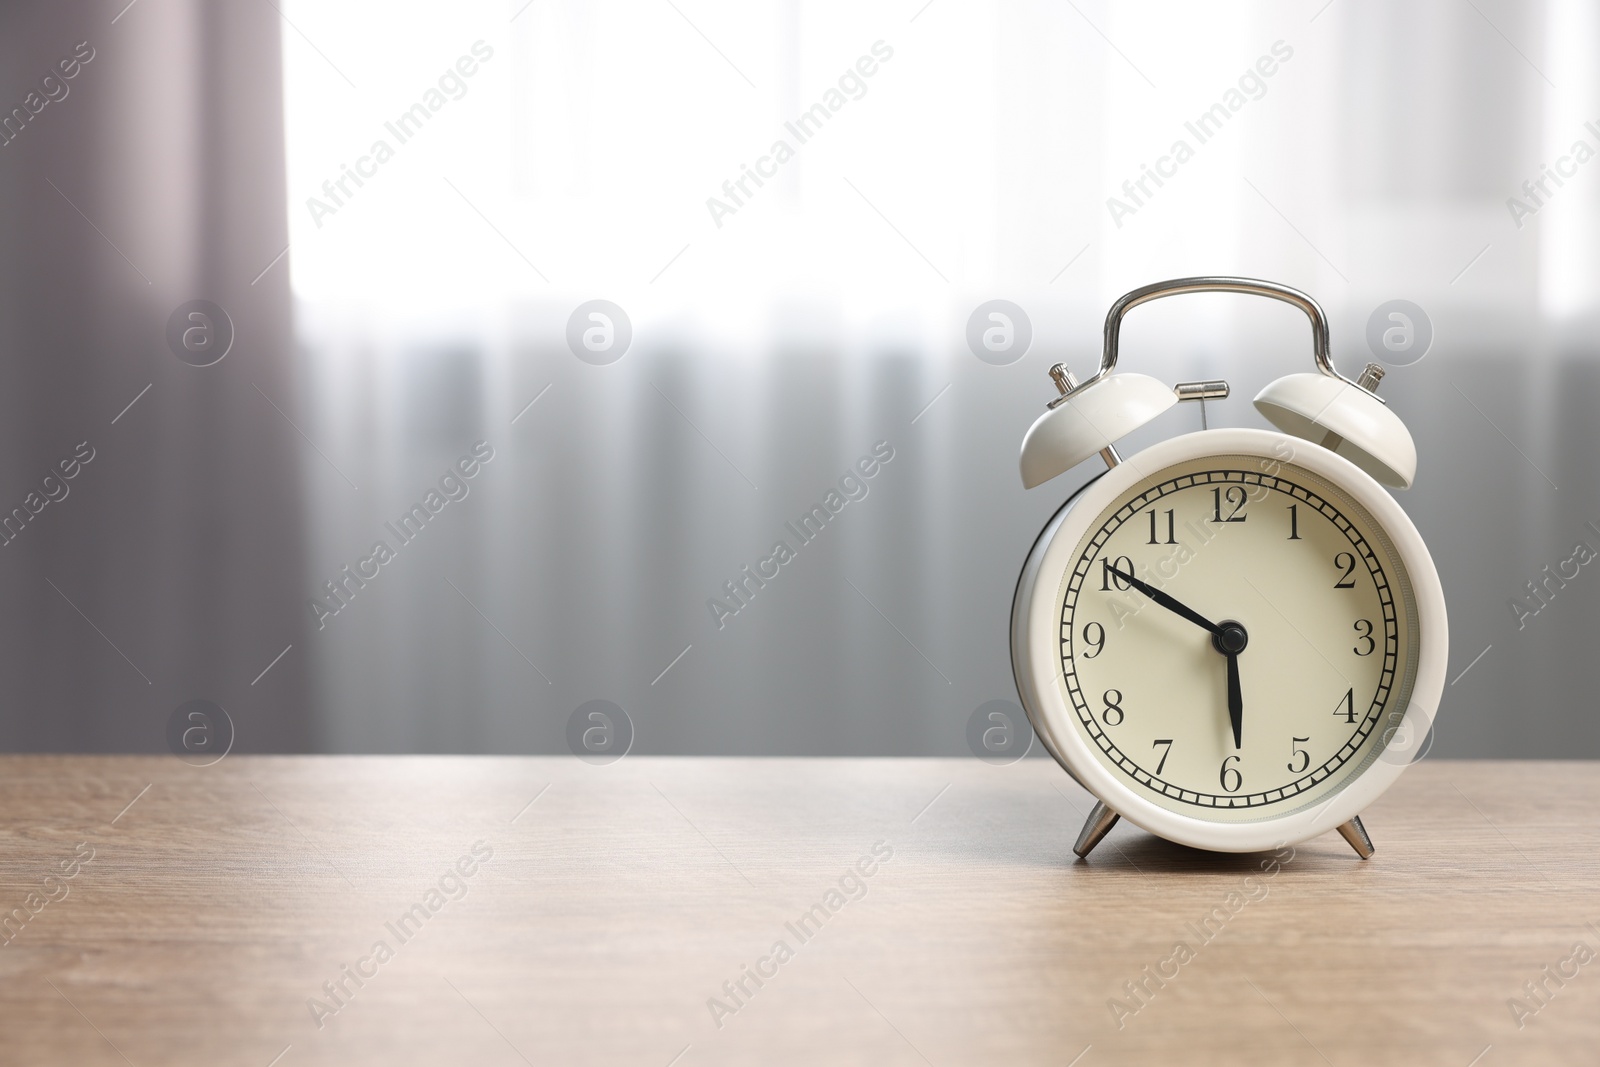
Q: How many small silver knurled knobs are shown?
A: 2